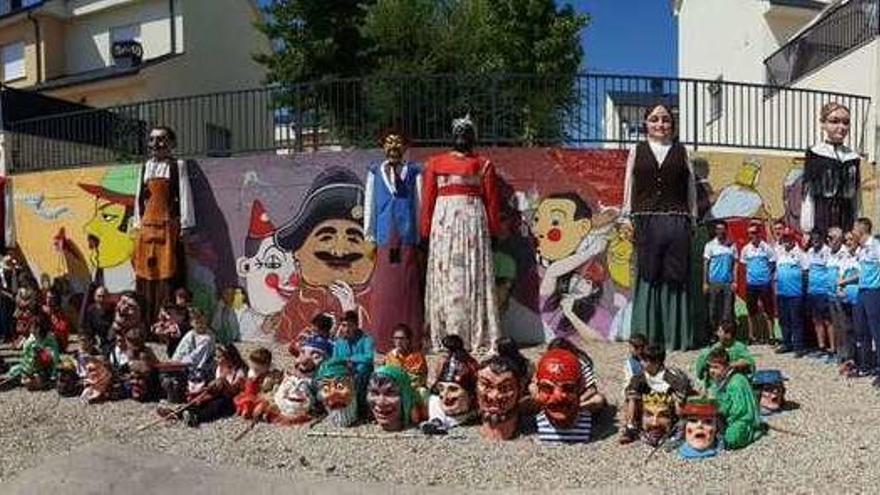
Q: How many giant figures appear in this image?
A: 5